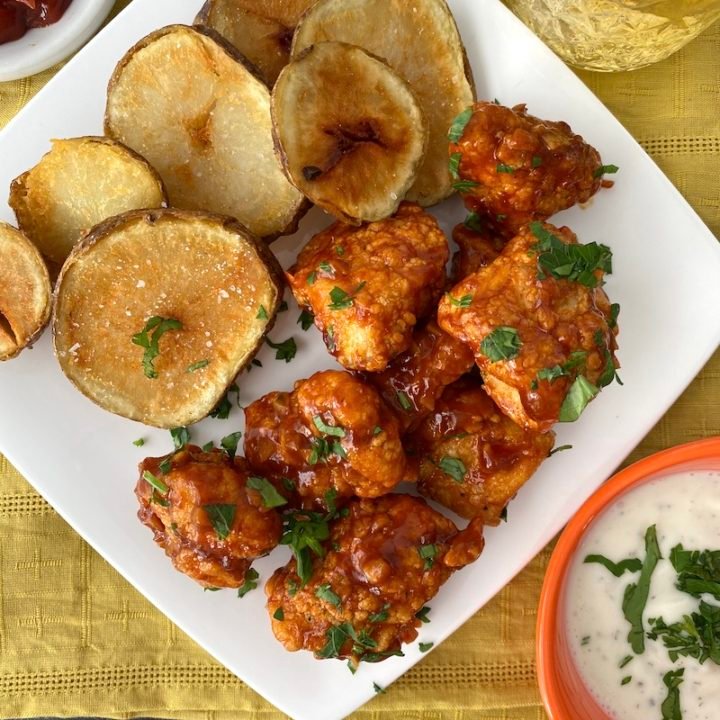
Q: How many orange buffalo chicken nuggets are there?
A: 9